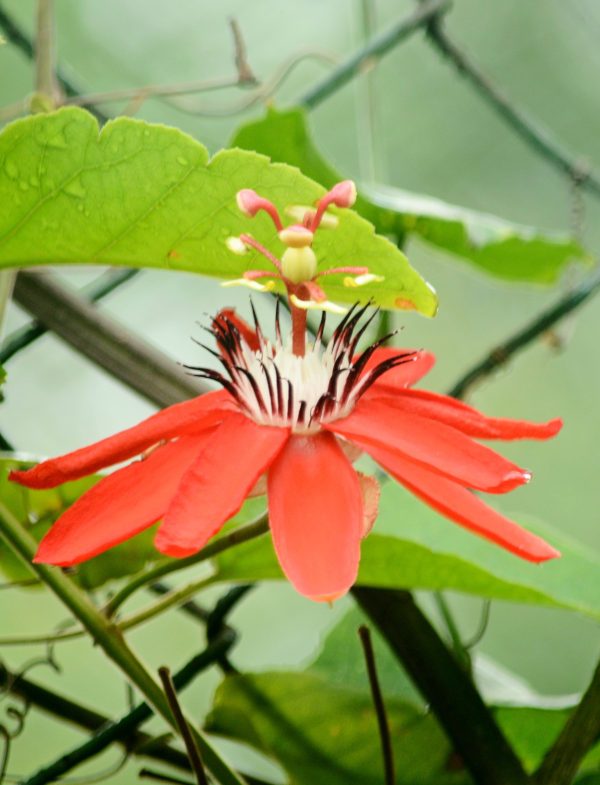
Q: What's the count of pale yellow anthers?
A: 5